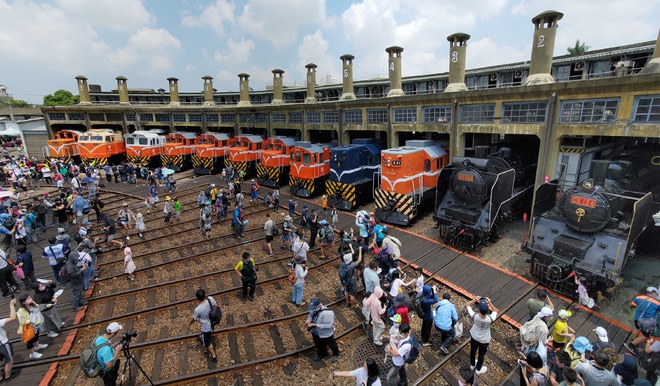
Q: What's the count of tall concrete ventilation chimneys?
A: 12